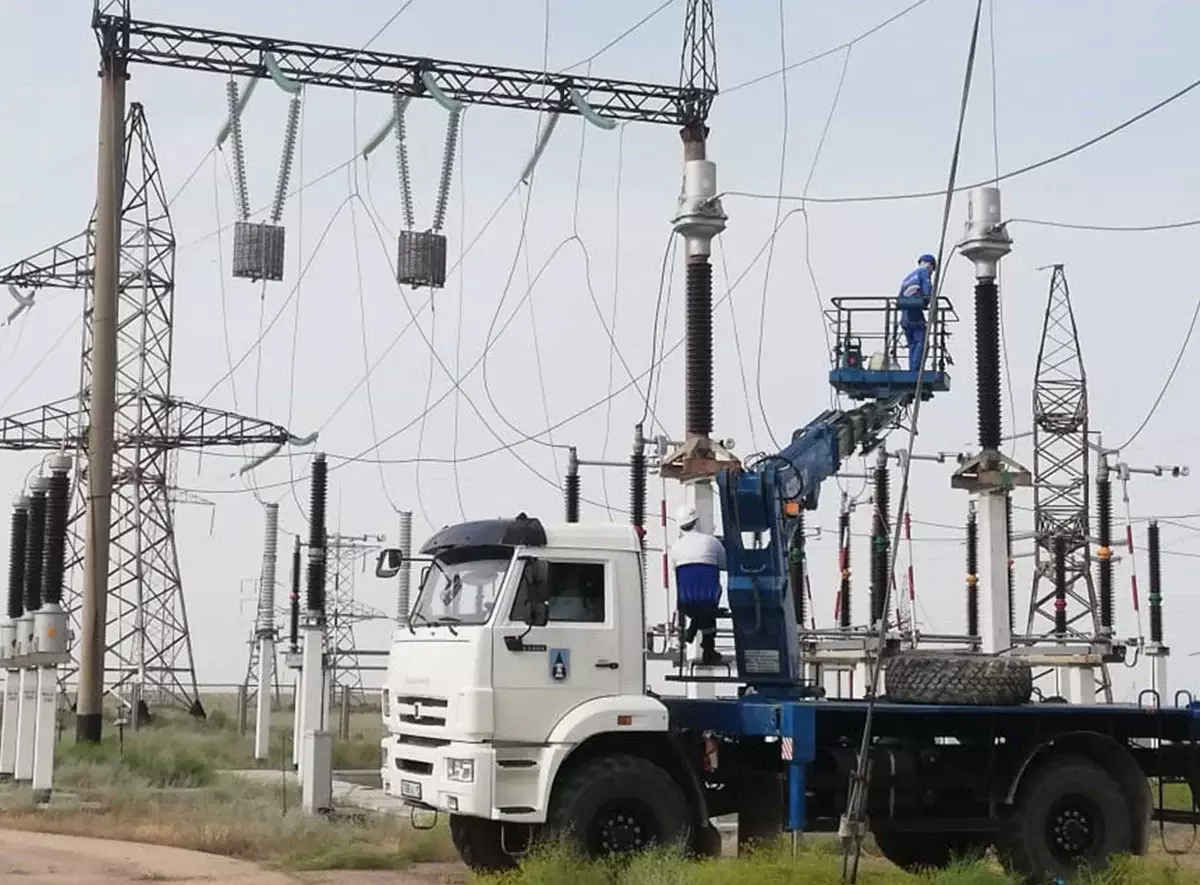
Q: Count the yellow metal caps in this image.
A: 3